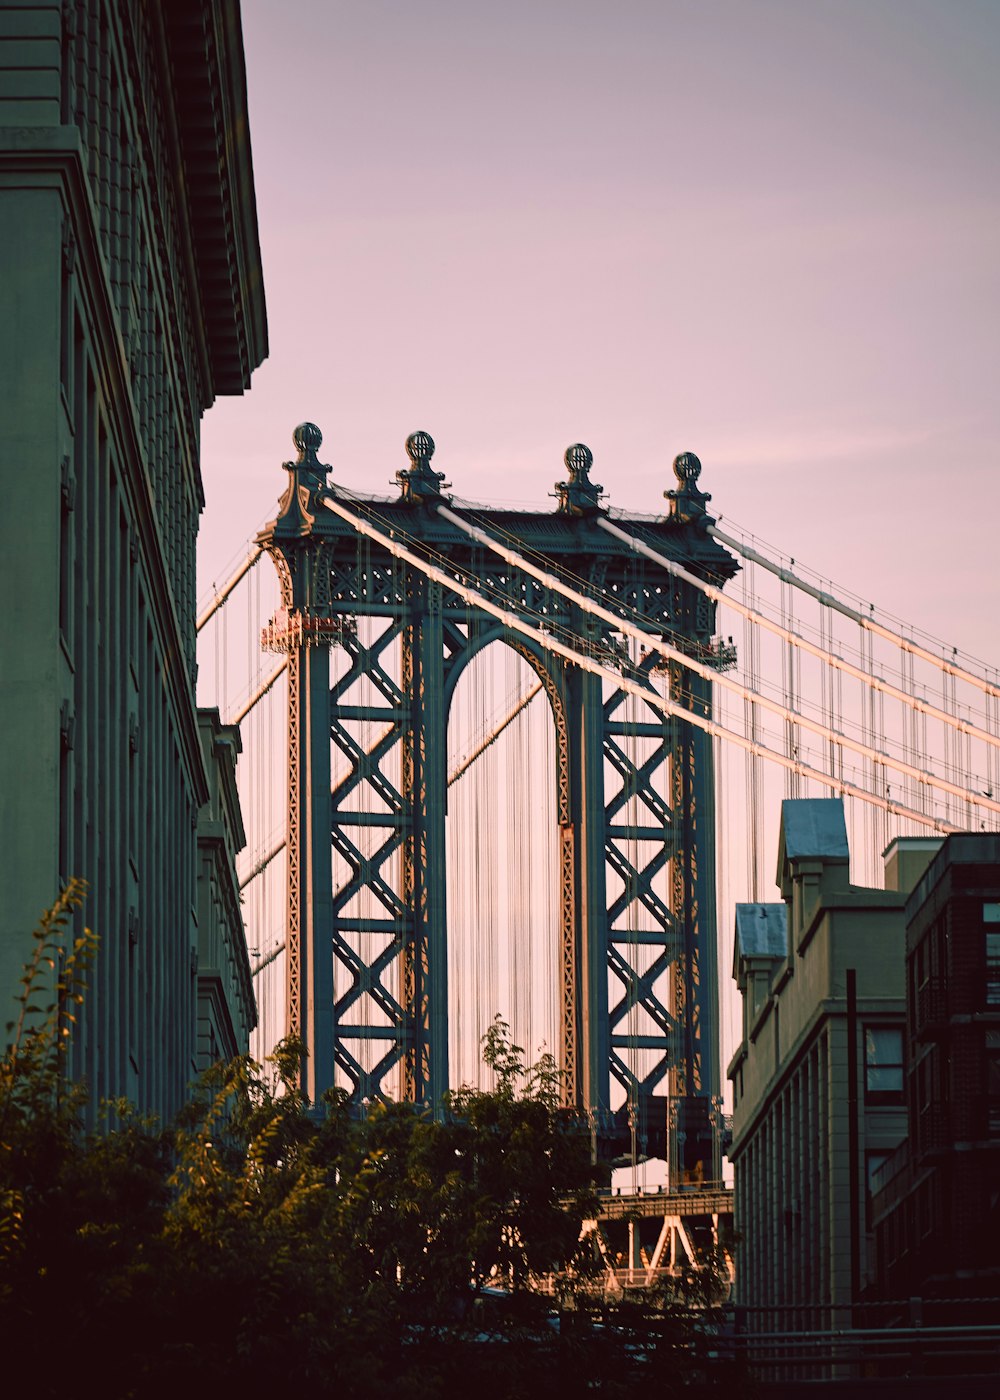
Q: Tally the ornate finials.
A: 4